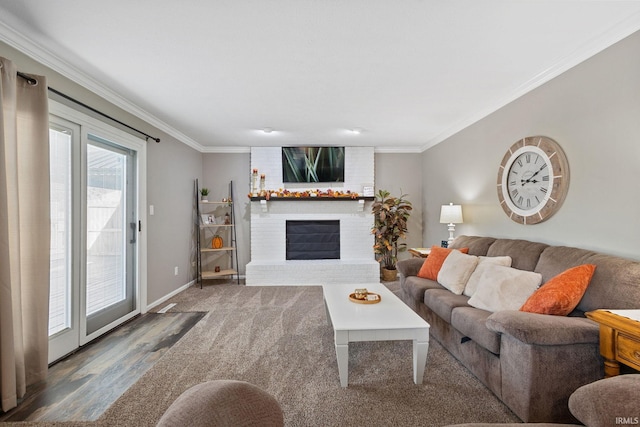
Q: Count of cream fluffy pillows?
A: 3